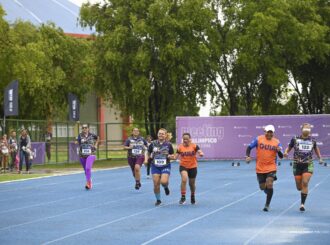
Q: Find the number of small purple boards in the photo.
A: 2